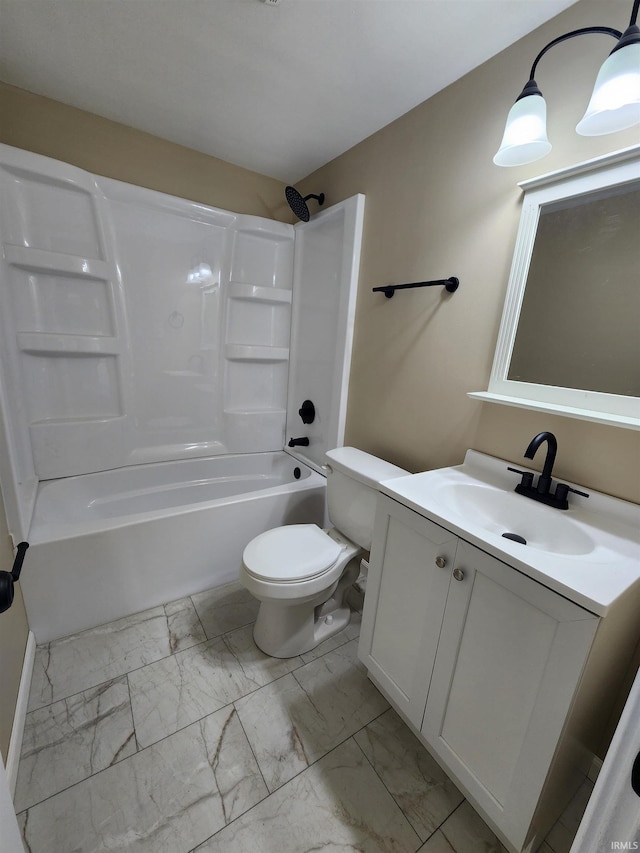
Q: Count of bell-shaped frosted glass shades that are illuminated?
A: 2